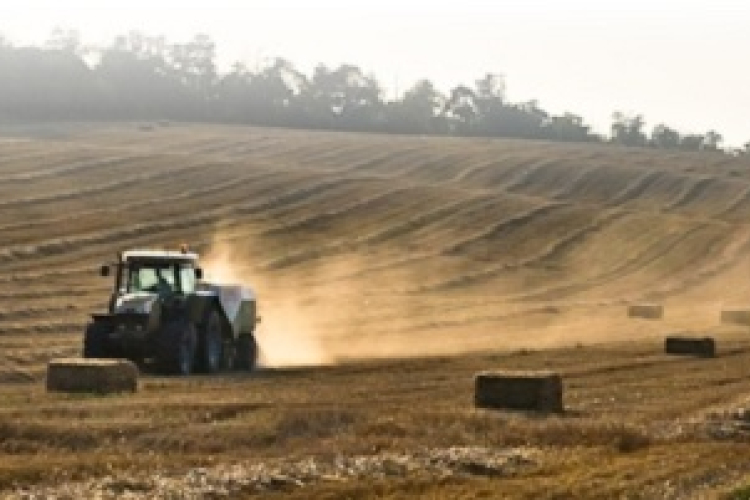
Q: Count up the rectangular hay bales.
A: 5